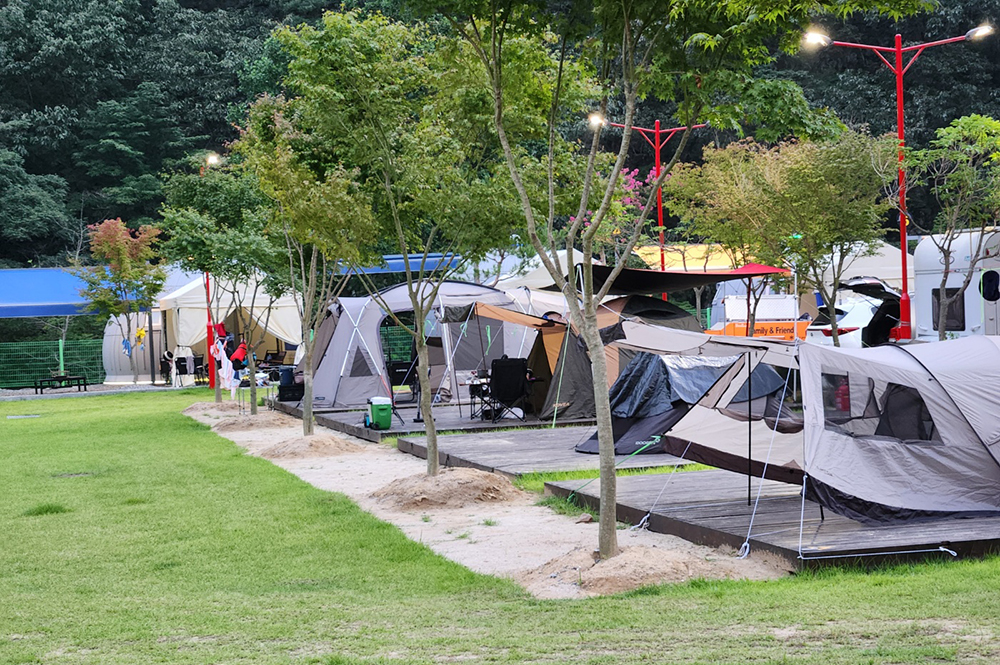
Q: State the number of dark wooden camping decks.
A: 4